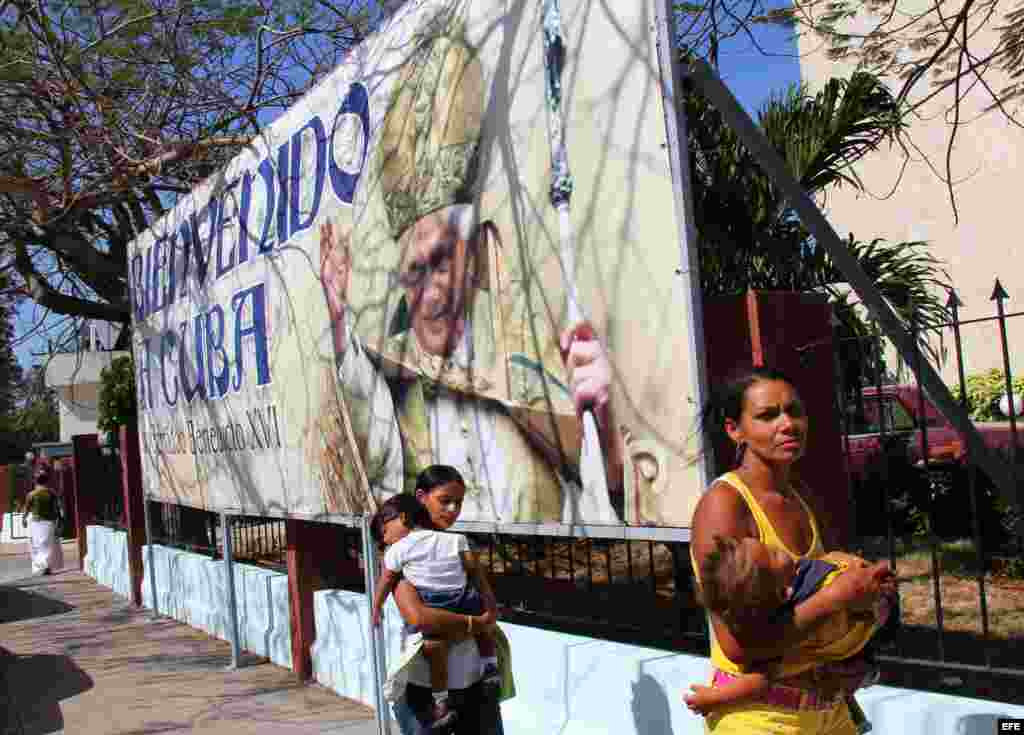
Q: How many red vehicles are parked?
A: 1